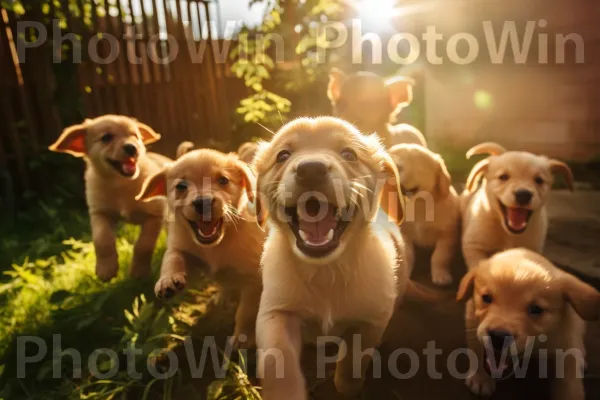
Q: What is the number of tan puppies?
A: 7